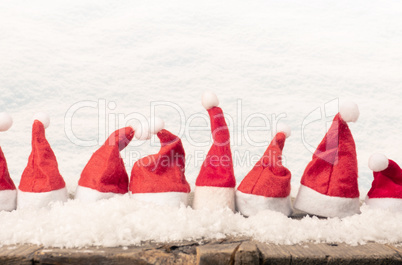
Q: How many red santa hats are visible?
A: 8